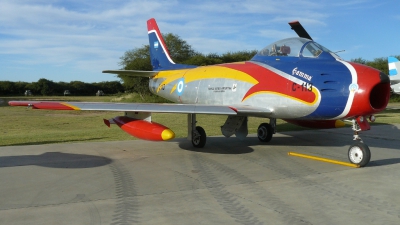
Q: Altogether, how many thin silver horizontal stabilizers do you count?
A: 1